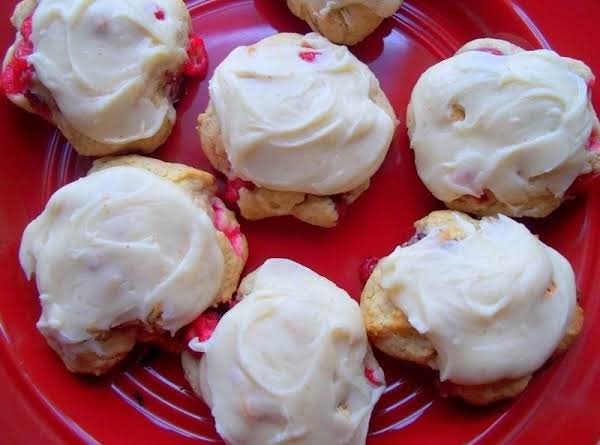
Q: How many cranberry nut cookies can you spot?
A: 7